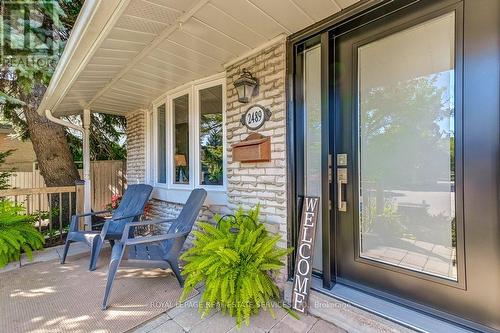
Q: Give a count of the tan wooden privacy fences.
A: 1